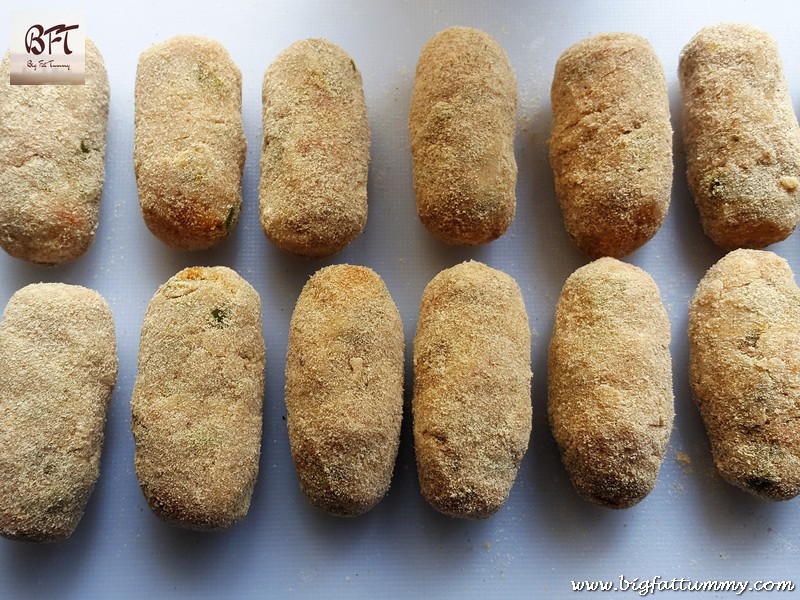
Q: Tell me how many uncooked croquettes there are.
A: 12